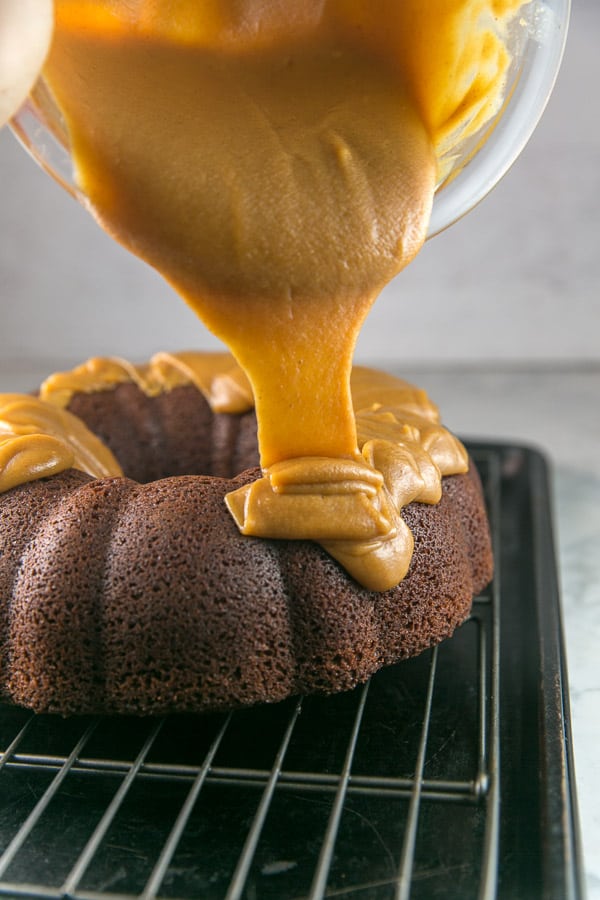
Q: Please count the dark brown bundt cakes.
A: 1